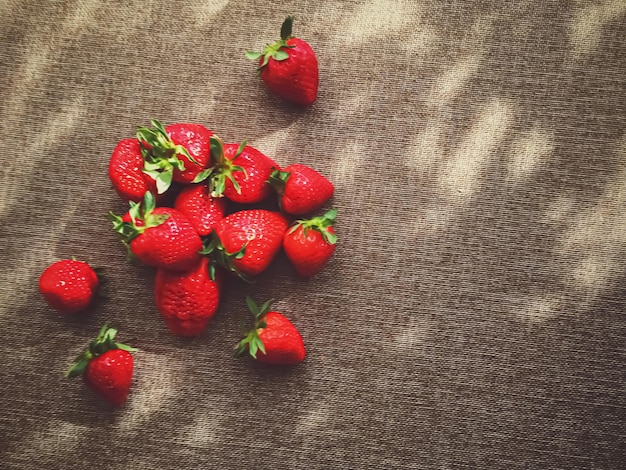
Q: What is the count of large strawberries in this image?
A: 13